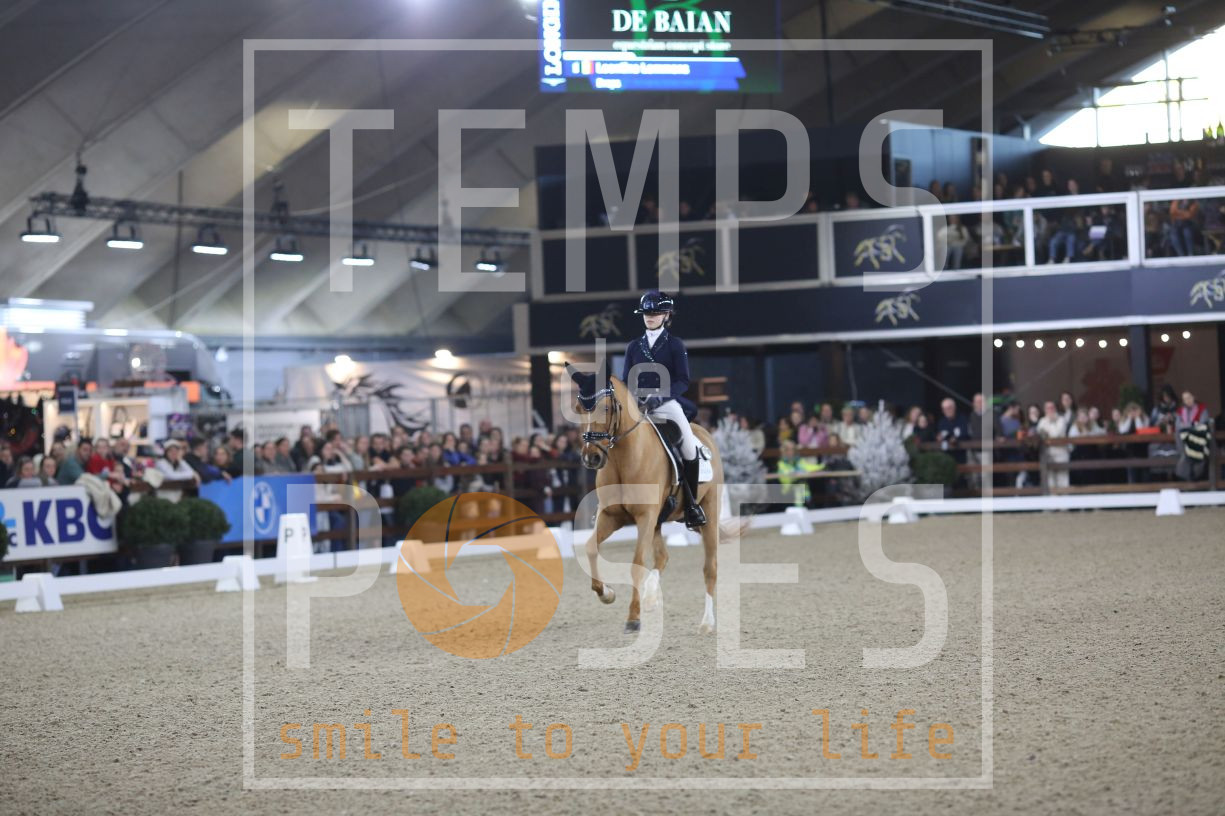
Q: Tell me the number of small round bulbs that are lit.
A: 9